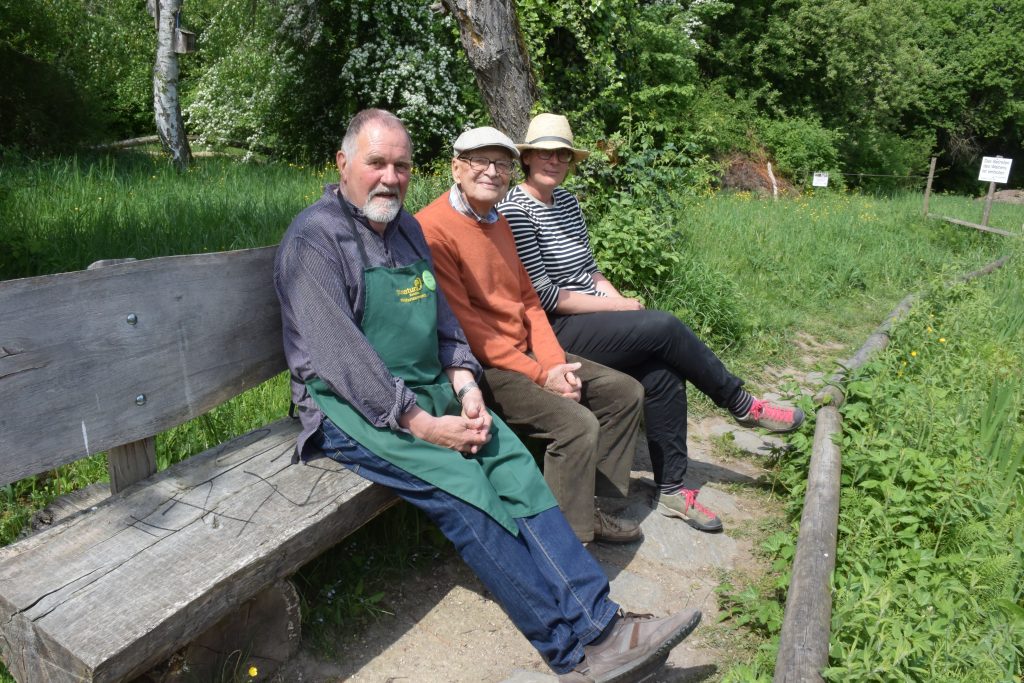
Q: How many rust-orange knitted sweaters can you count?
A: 1